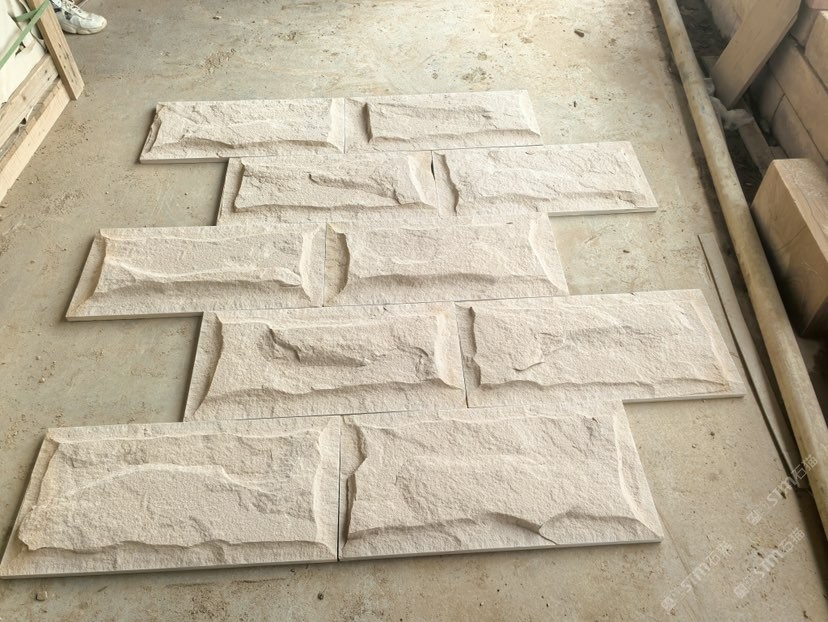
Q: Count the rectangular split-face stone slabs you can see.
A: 10